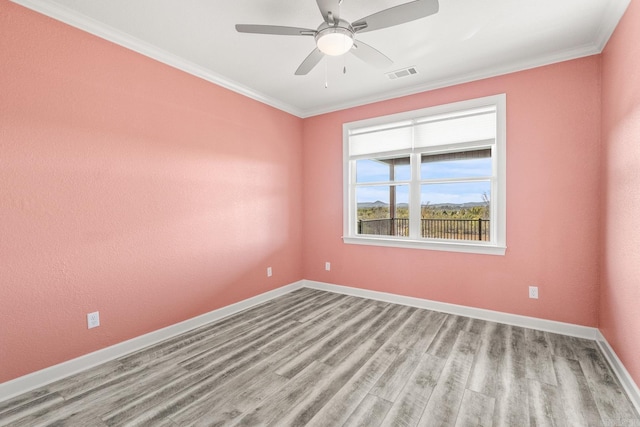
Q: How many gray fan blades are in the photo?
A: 5